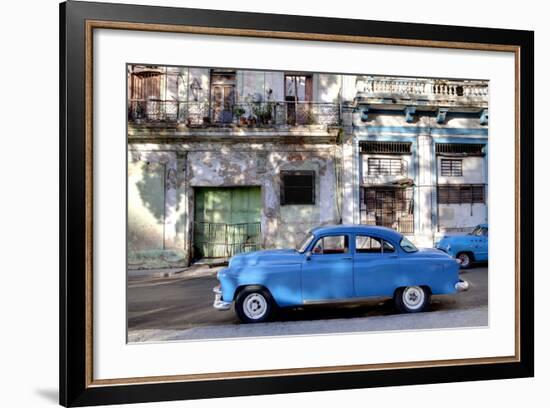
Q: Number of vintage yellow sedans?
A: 0